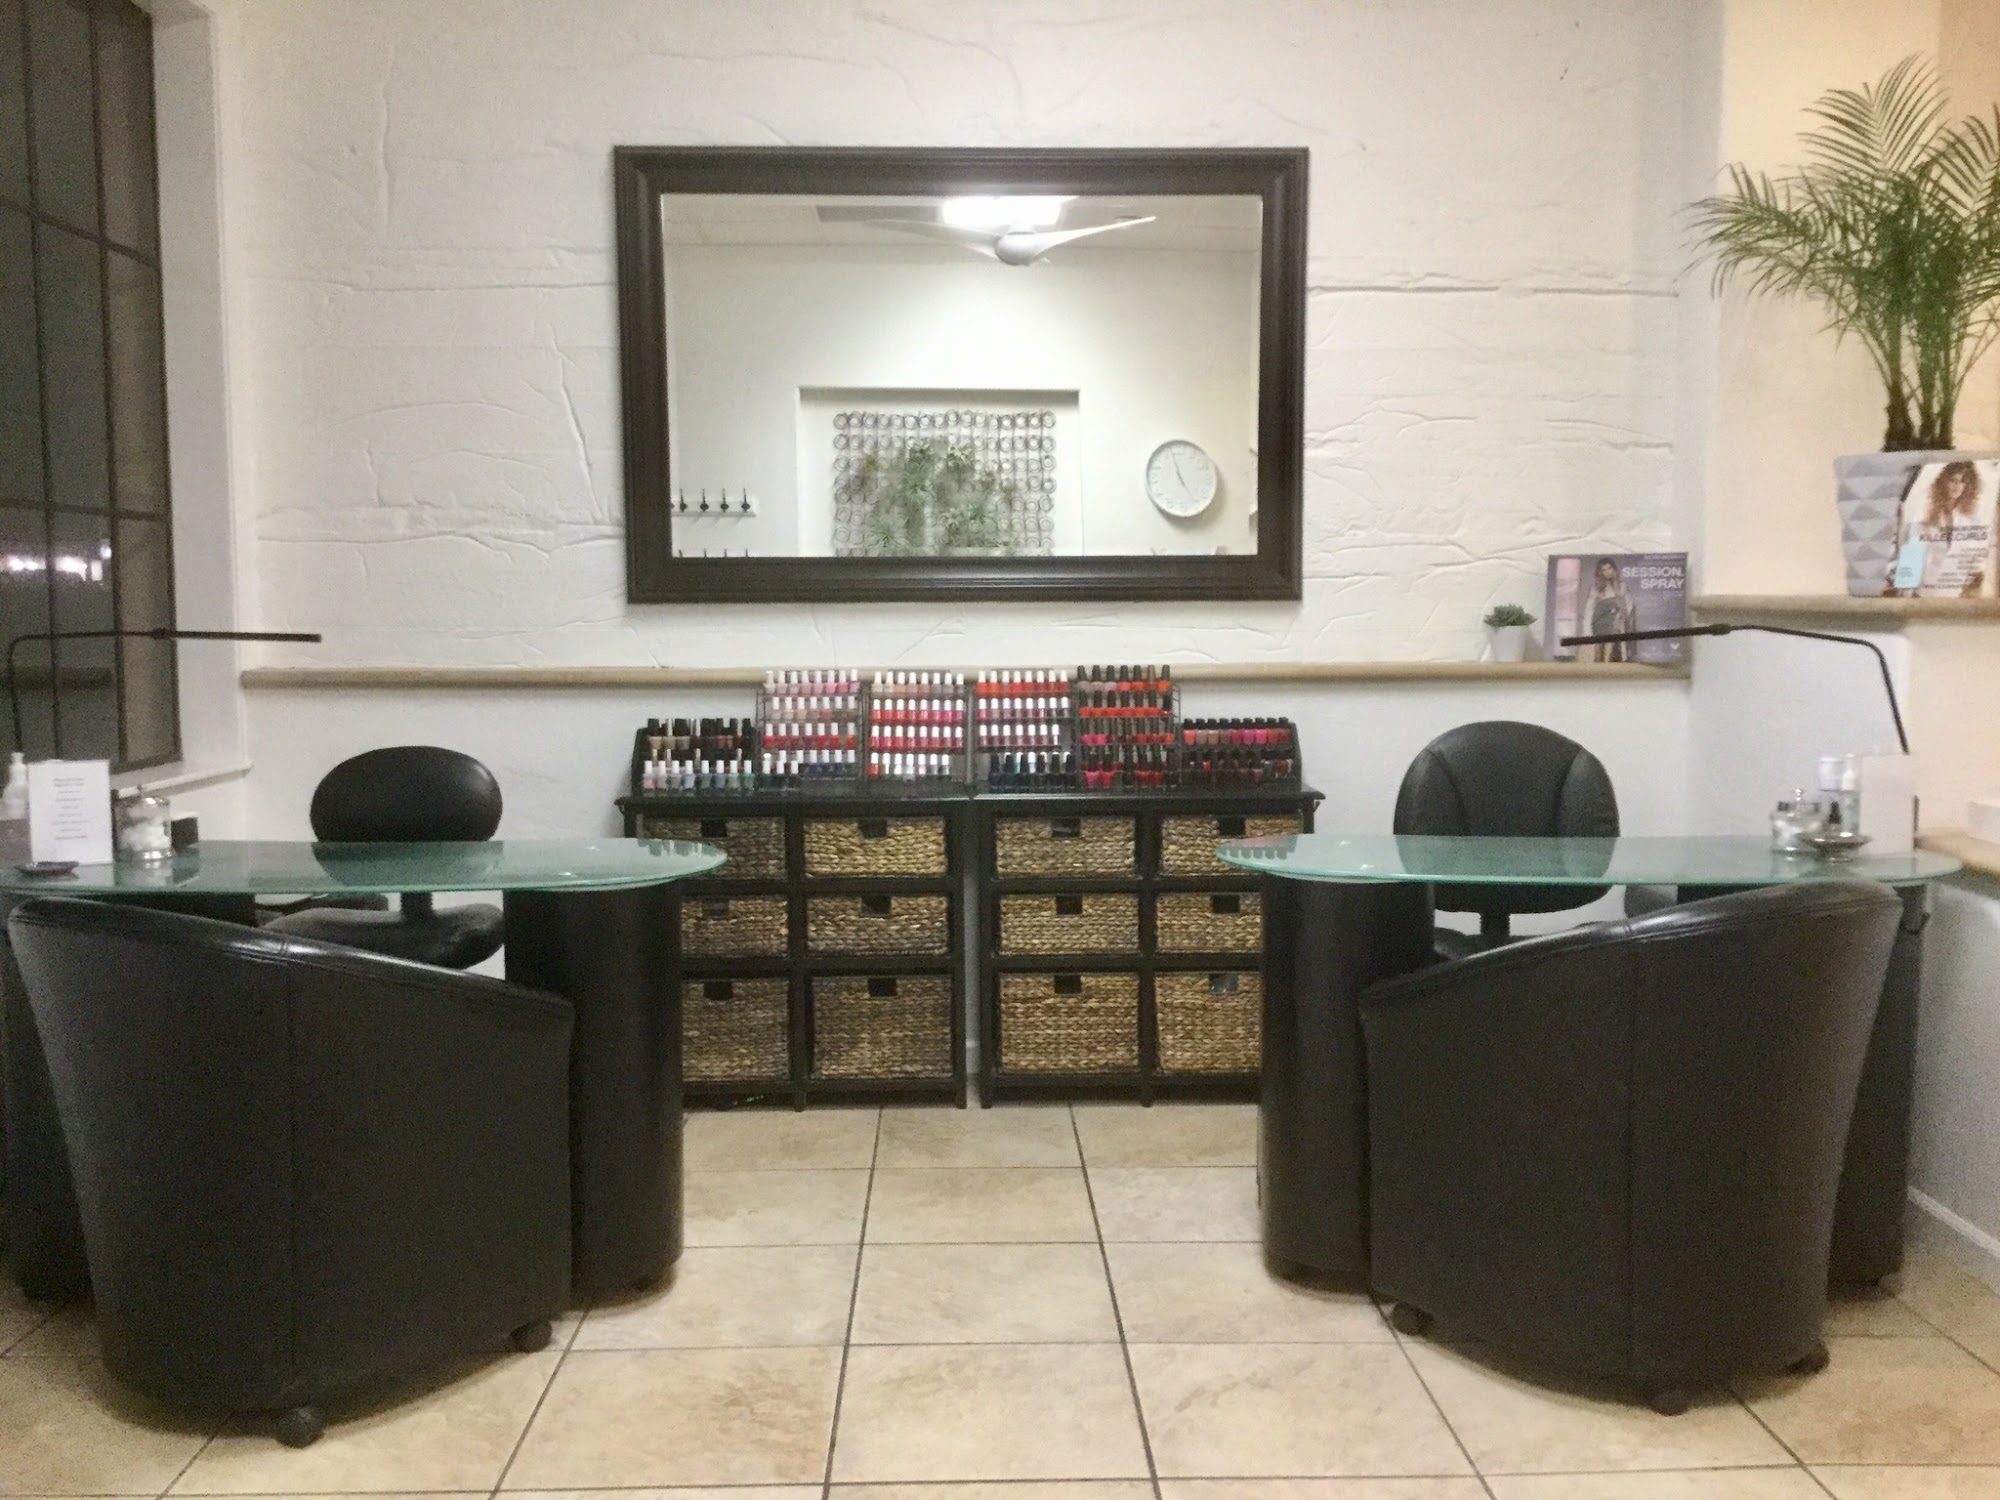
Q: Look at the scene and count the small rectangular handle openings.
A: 12